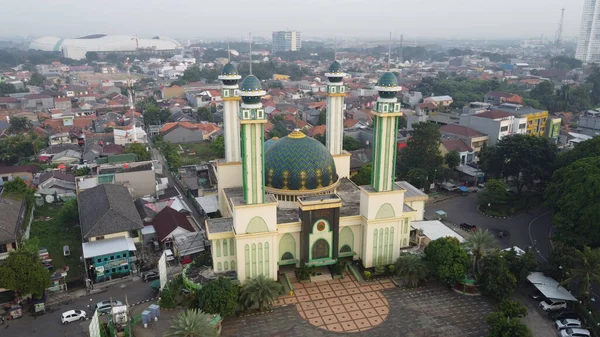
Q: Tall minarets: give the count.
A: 4